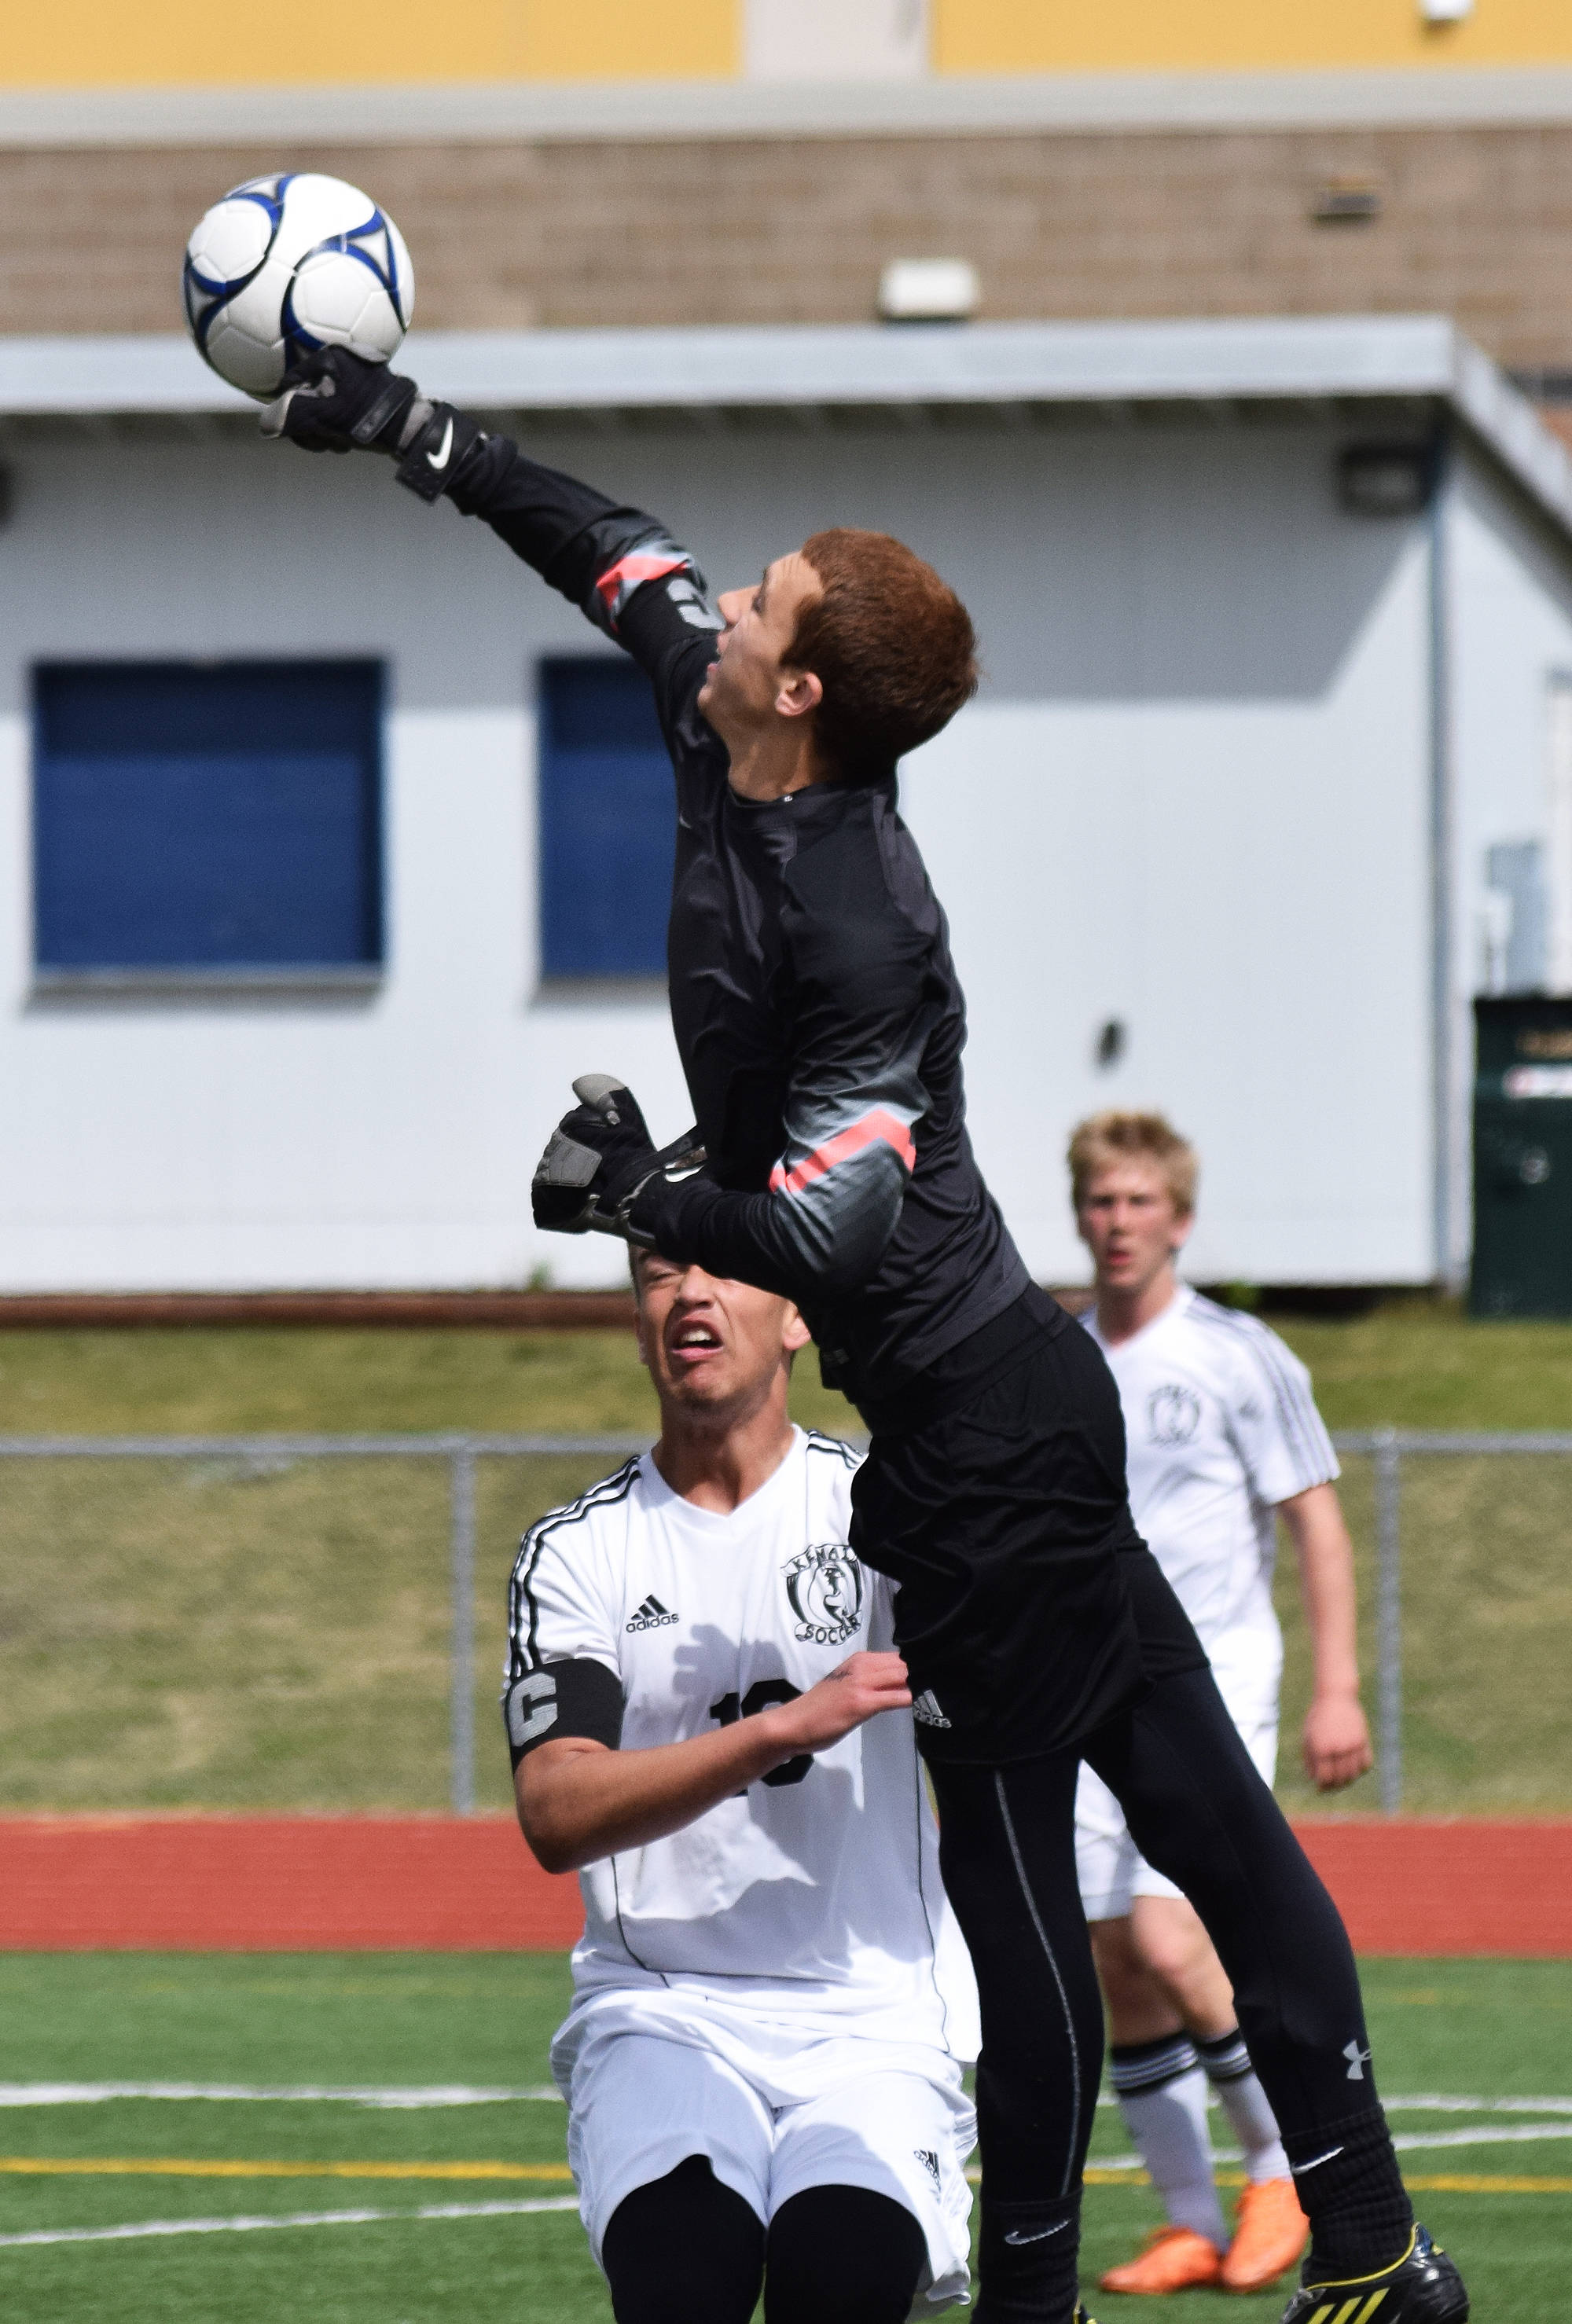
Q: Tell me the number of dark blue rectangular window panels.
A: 2